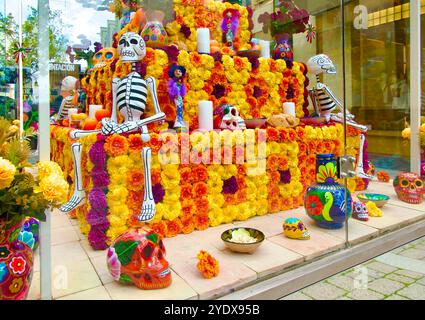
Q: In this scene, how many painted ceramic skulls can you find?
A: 6